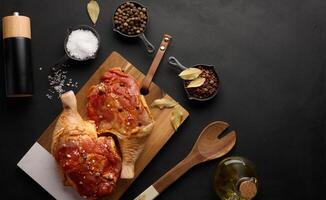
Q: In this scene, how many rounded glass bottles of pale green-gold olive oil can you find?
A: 1